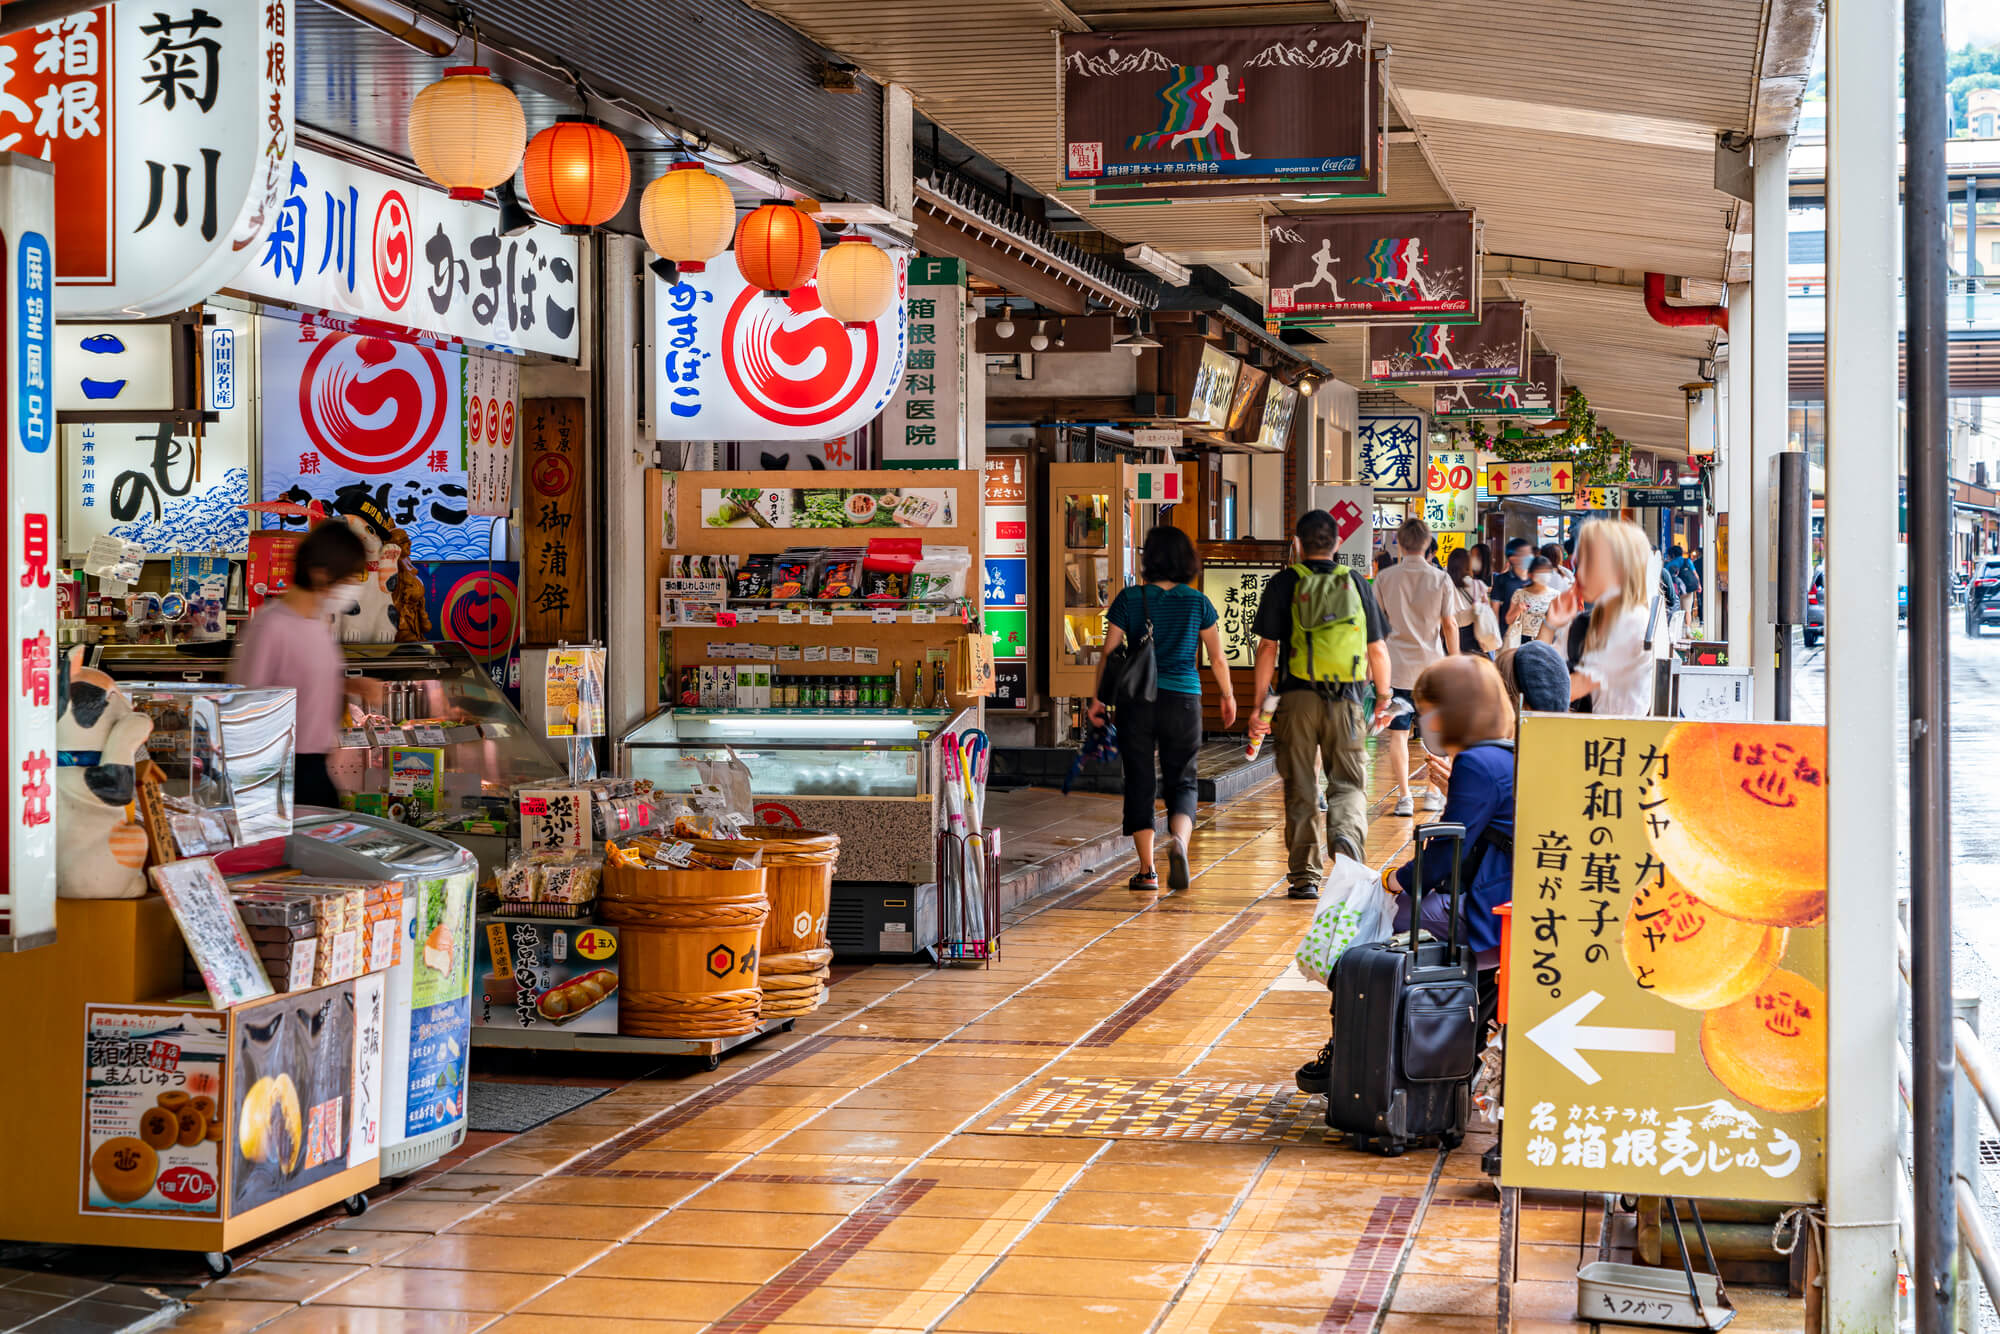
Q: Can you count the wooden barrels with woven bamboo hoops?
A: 2